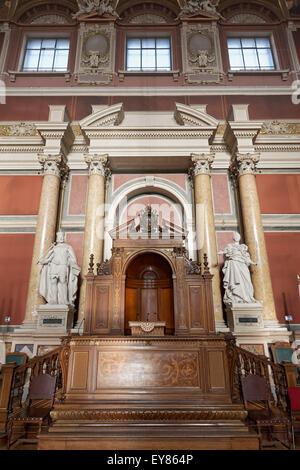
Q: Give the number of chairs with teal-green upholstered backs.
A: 2